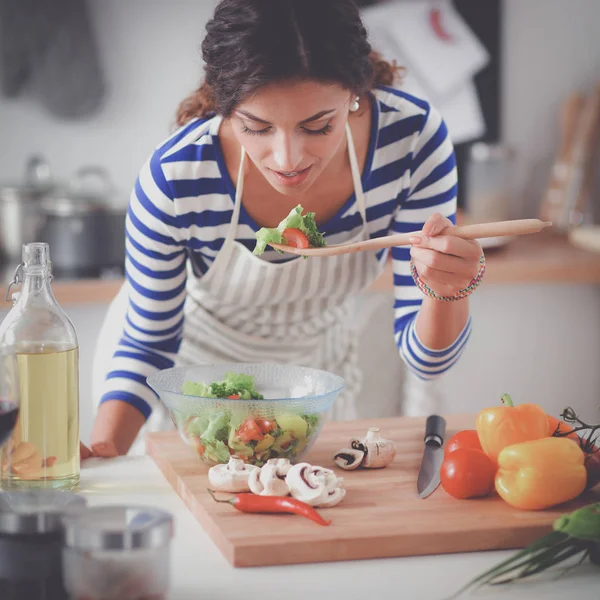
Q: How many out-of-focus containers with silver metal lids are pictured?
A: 2